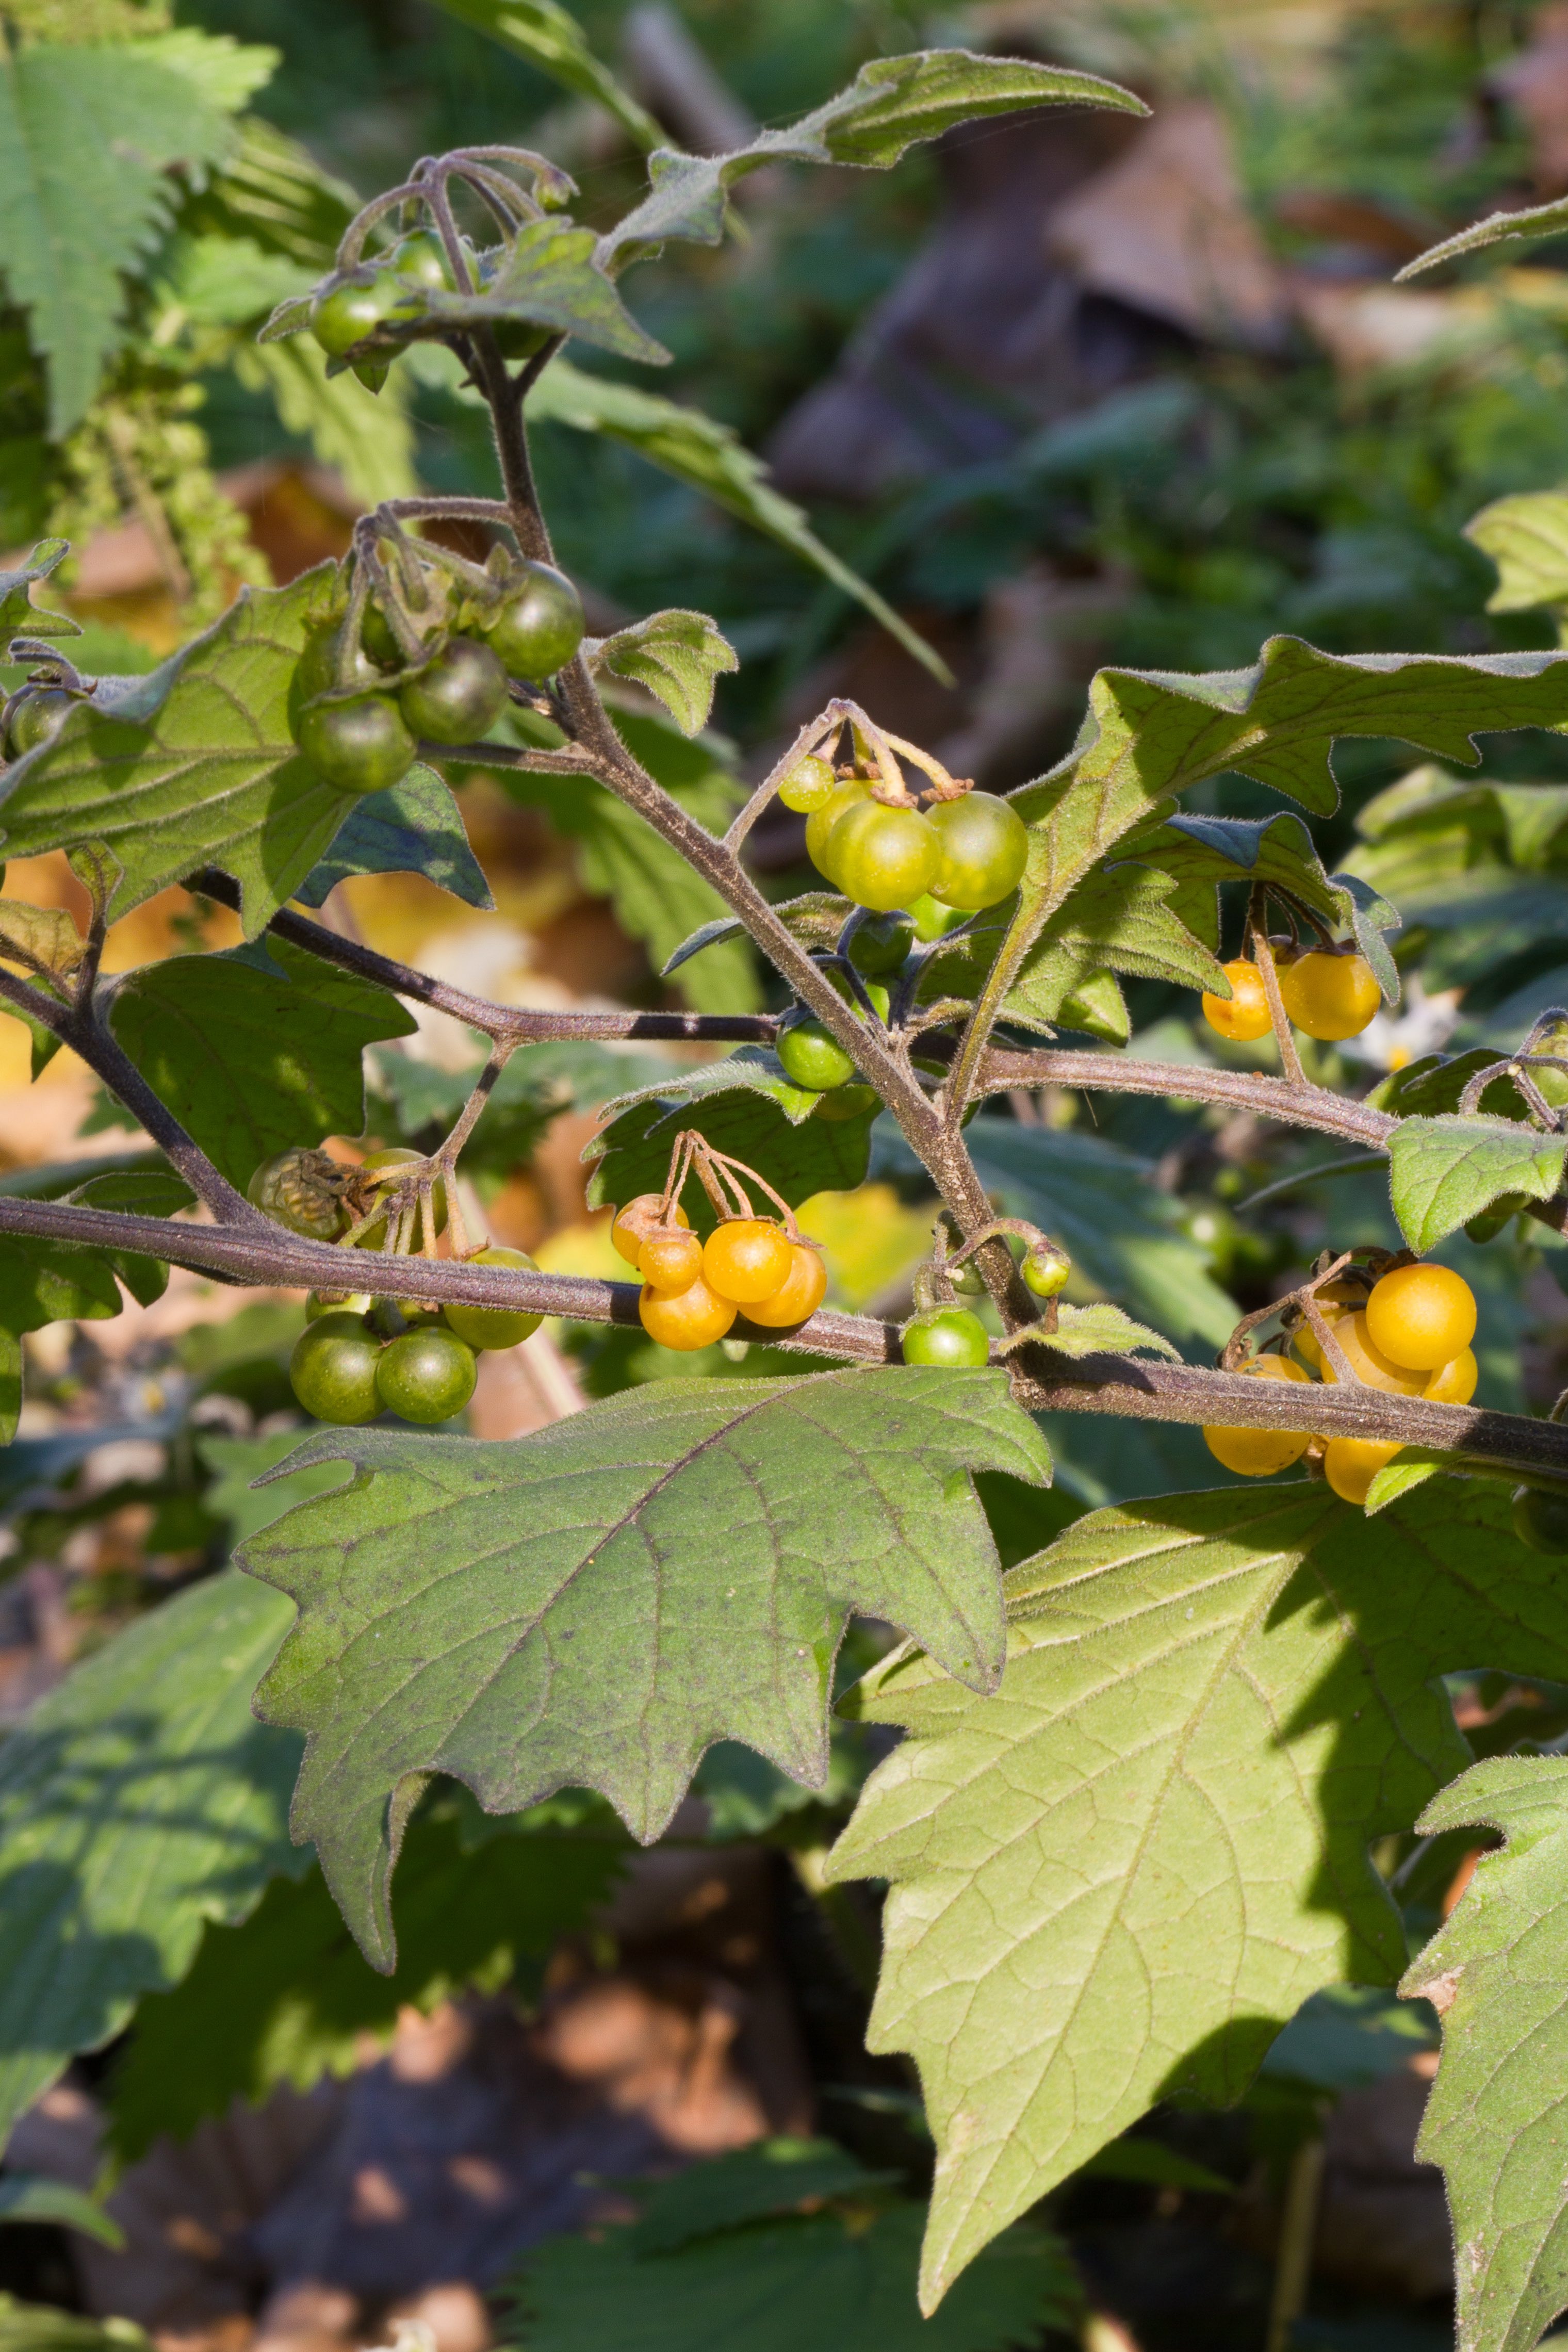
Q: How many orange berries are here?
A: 13